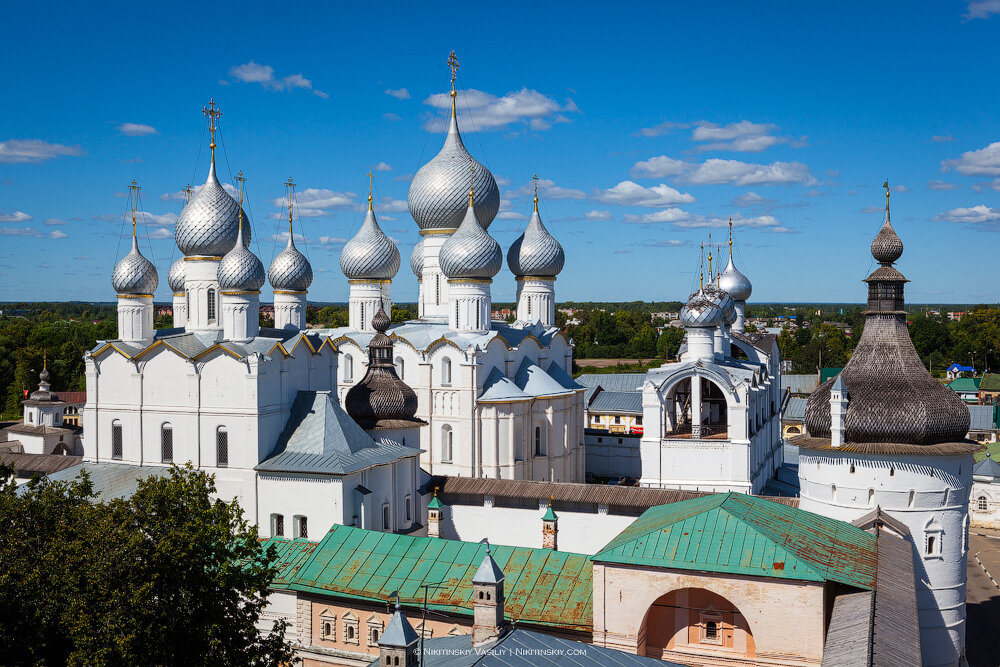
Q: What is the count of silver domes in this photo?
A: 14